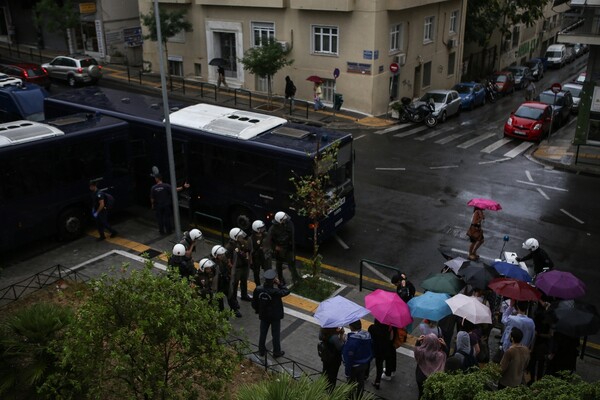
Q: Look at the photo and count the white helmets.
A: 8